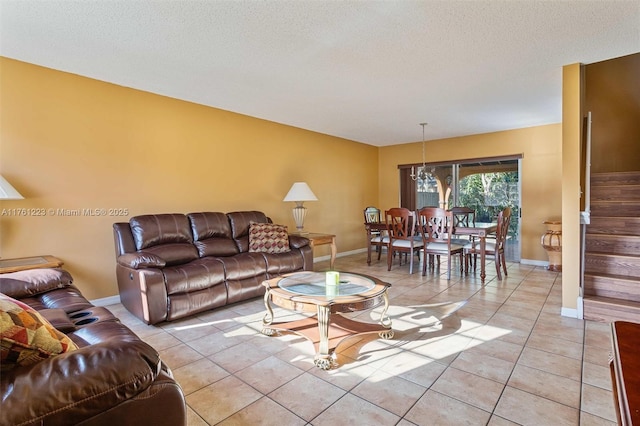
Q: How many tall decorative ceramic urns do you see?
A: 1